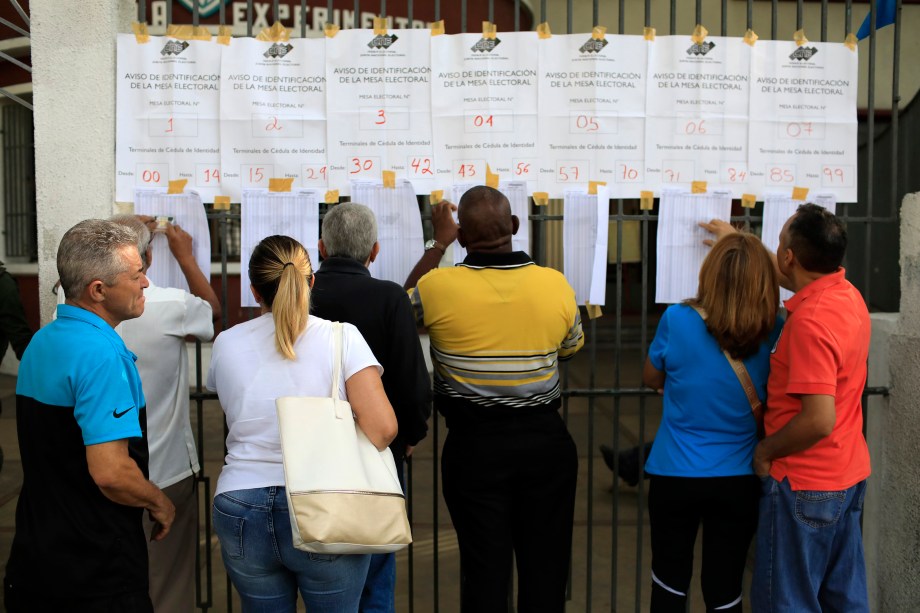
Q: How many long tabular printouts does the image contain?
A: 7